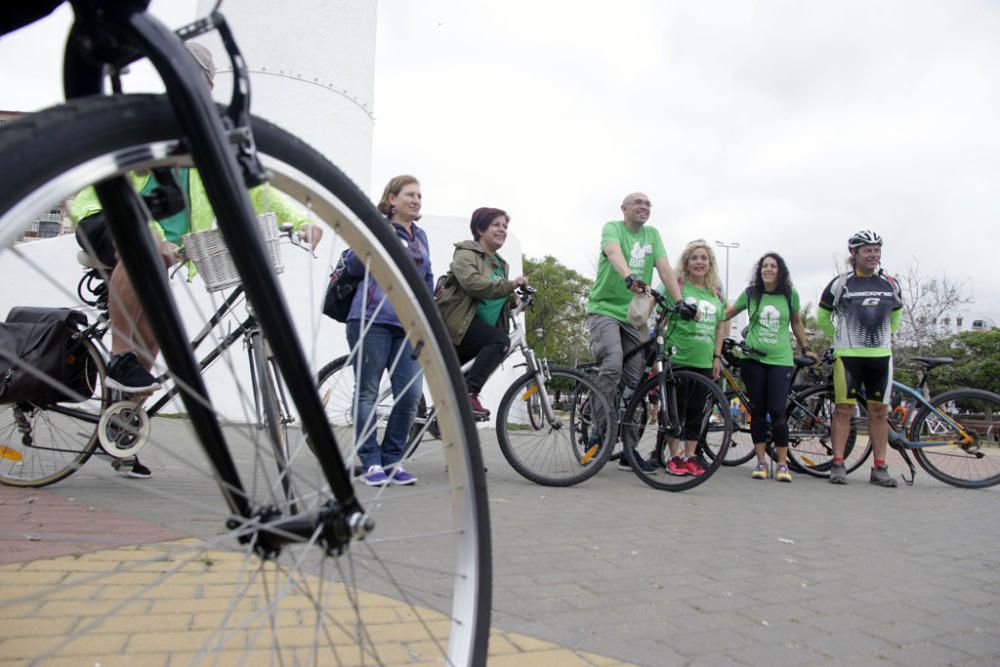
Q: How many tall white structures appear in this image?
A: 1